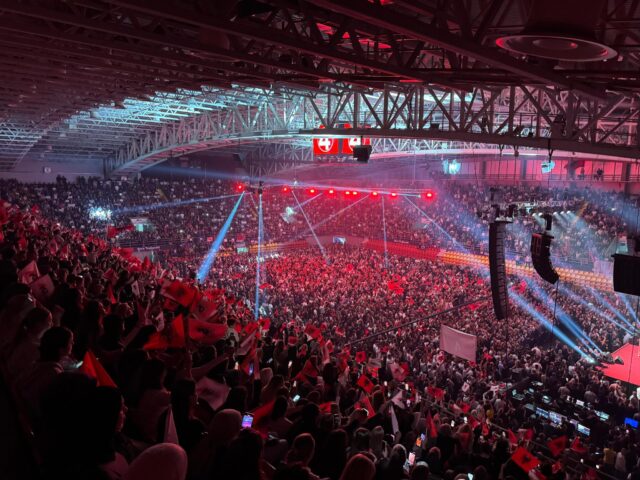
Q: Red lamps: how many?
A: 9